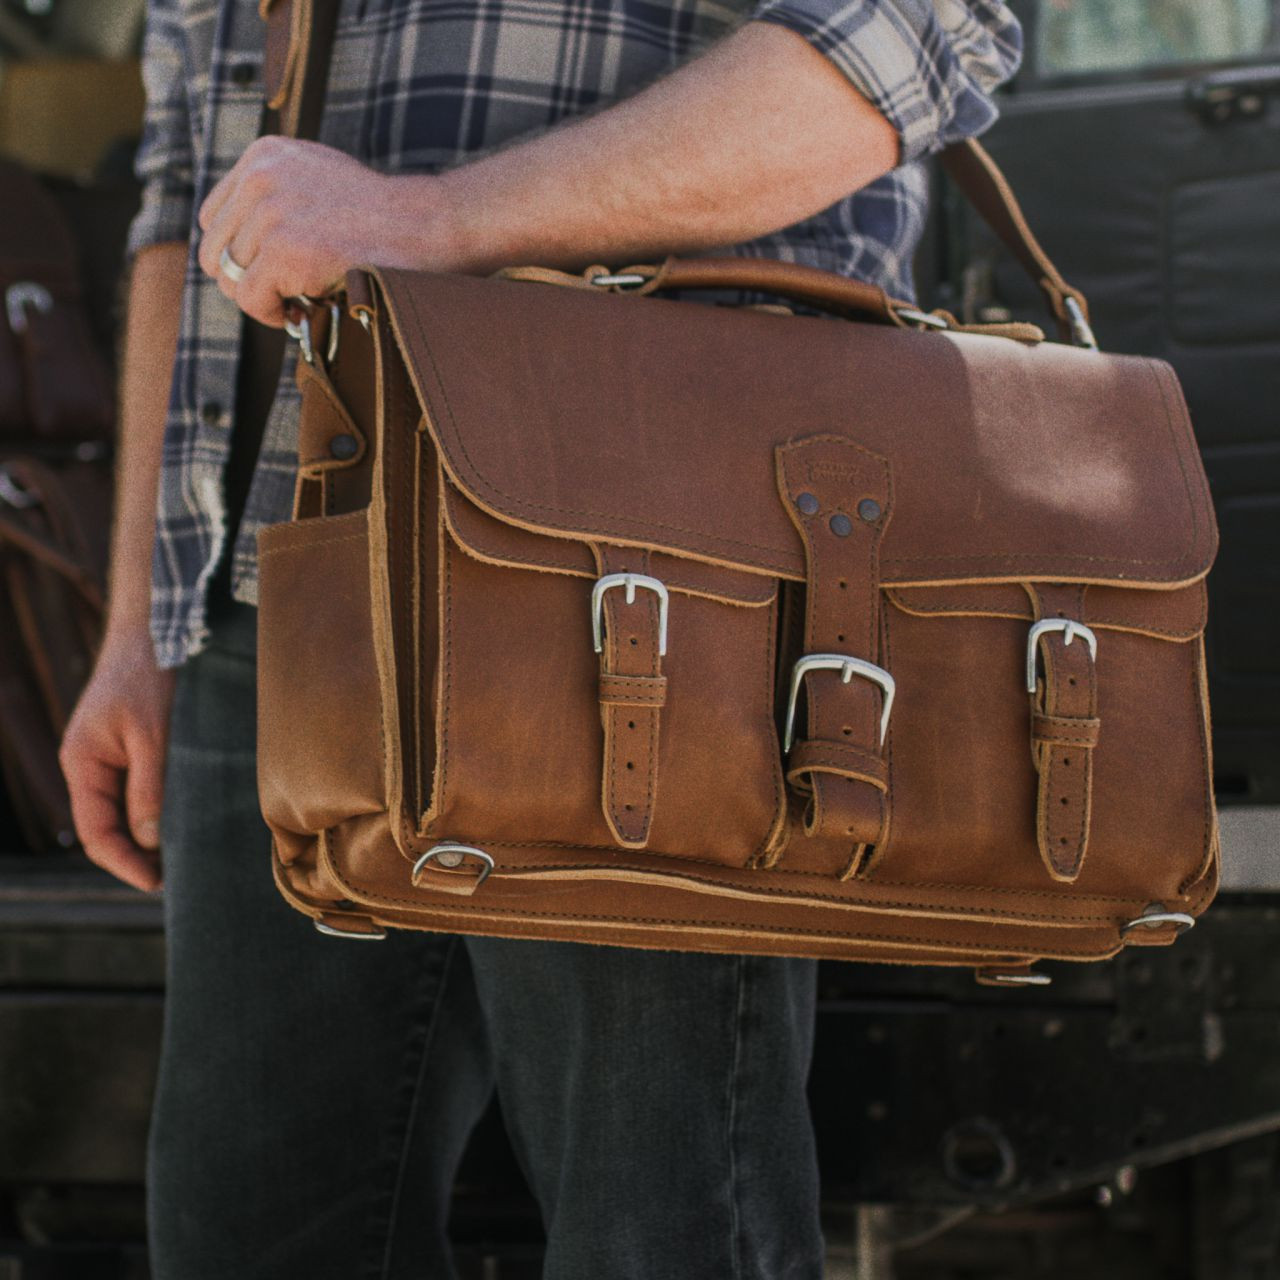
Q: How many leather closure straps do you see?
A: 3